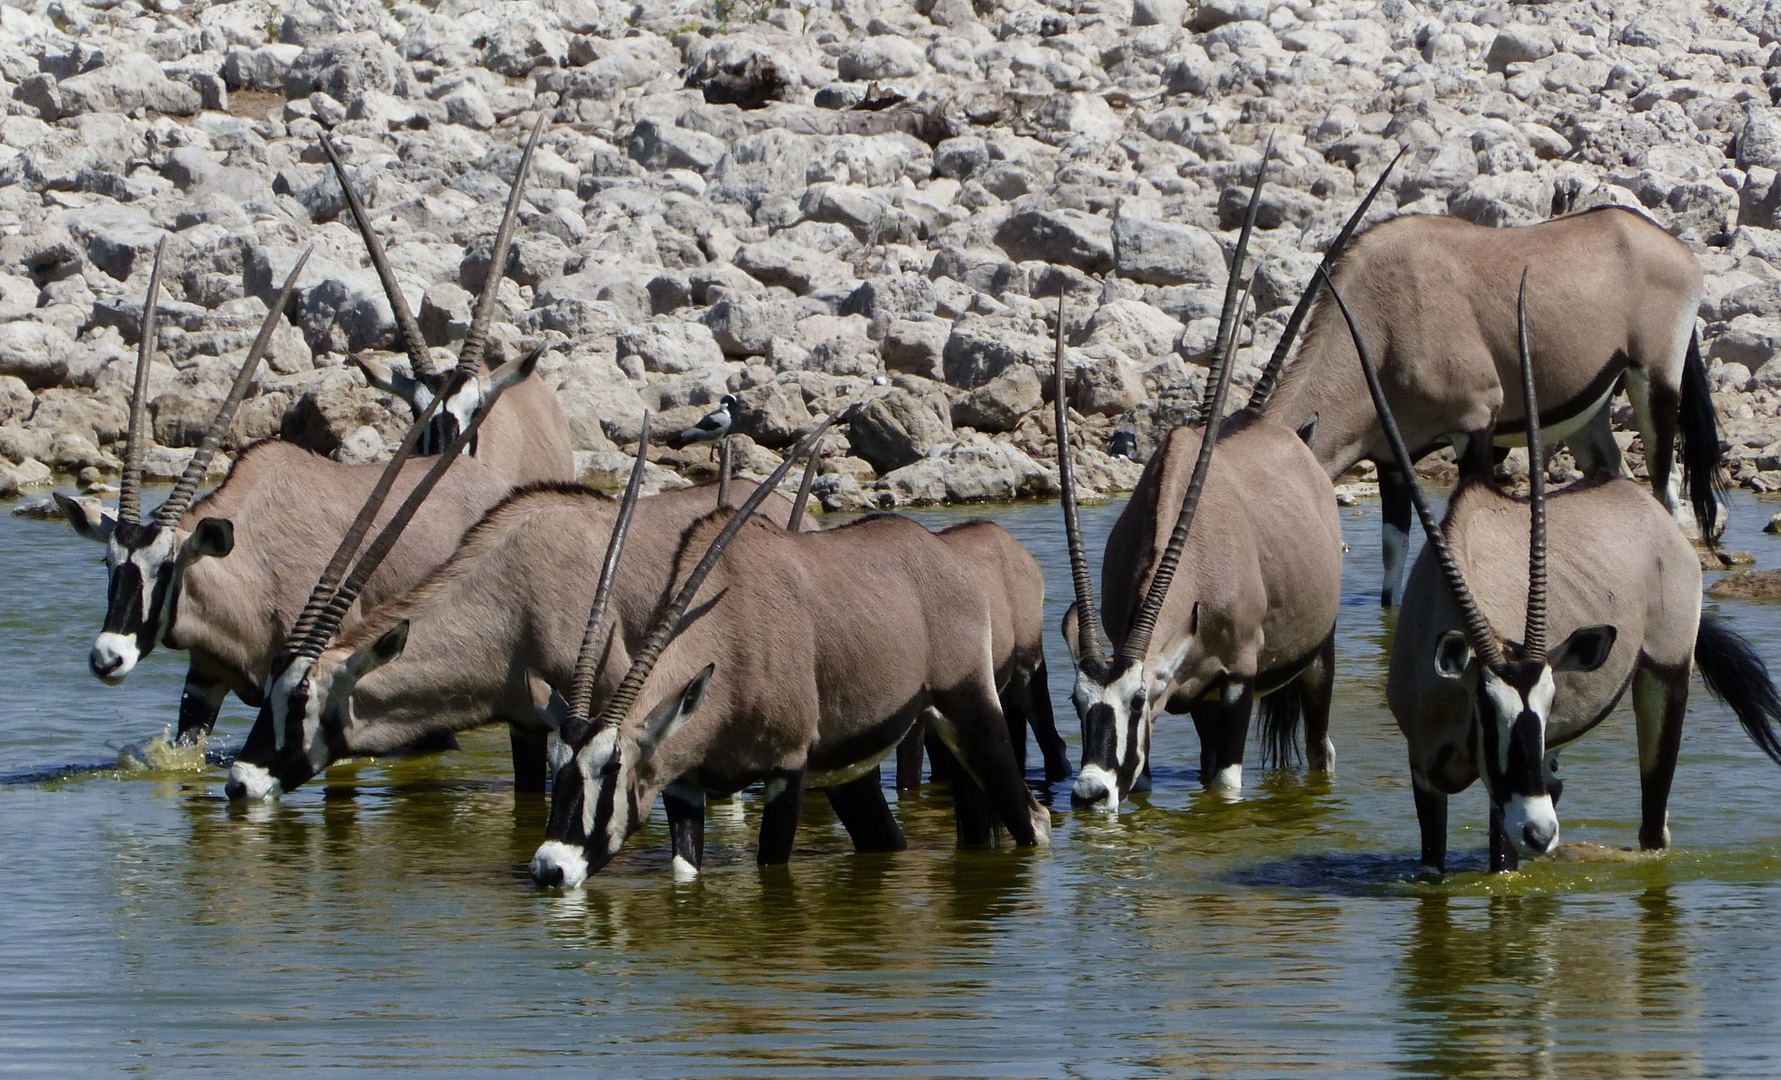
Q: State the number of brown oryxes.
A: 8